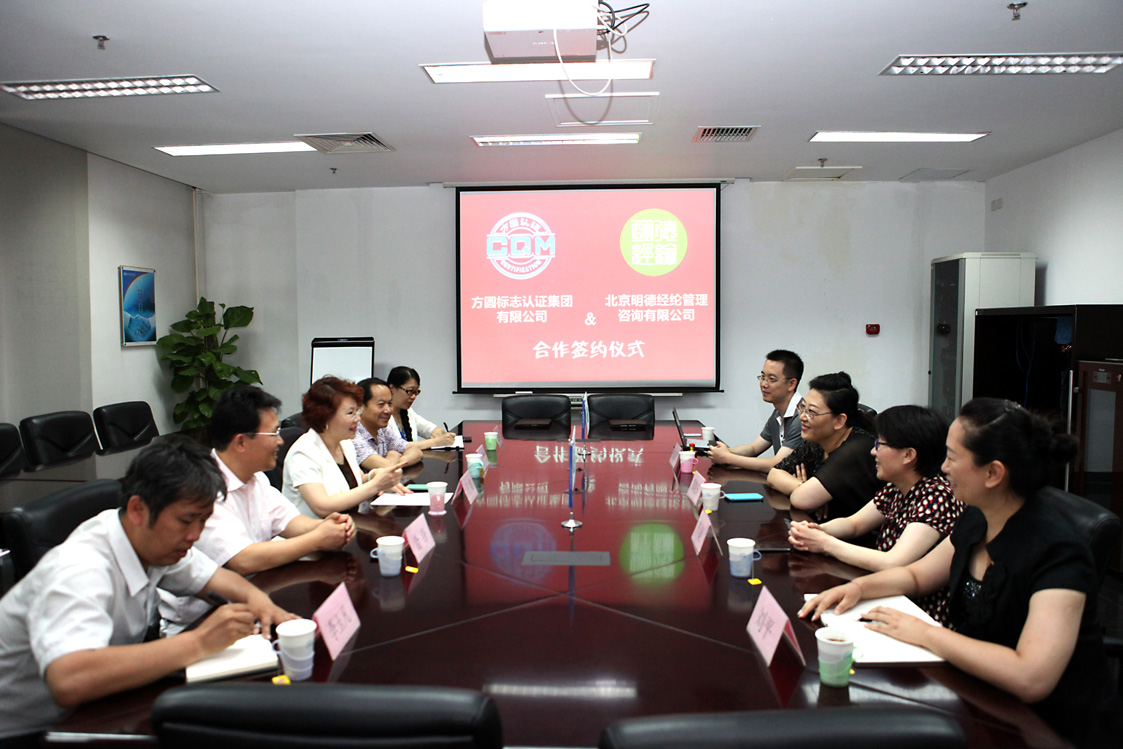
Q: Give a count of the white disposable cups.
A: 10